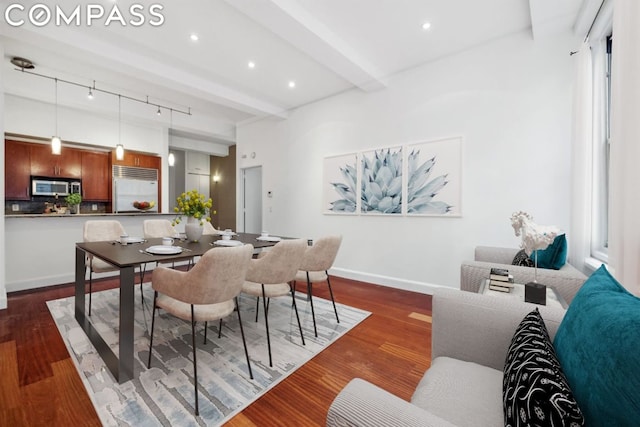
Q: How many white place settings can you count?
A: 6